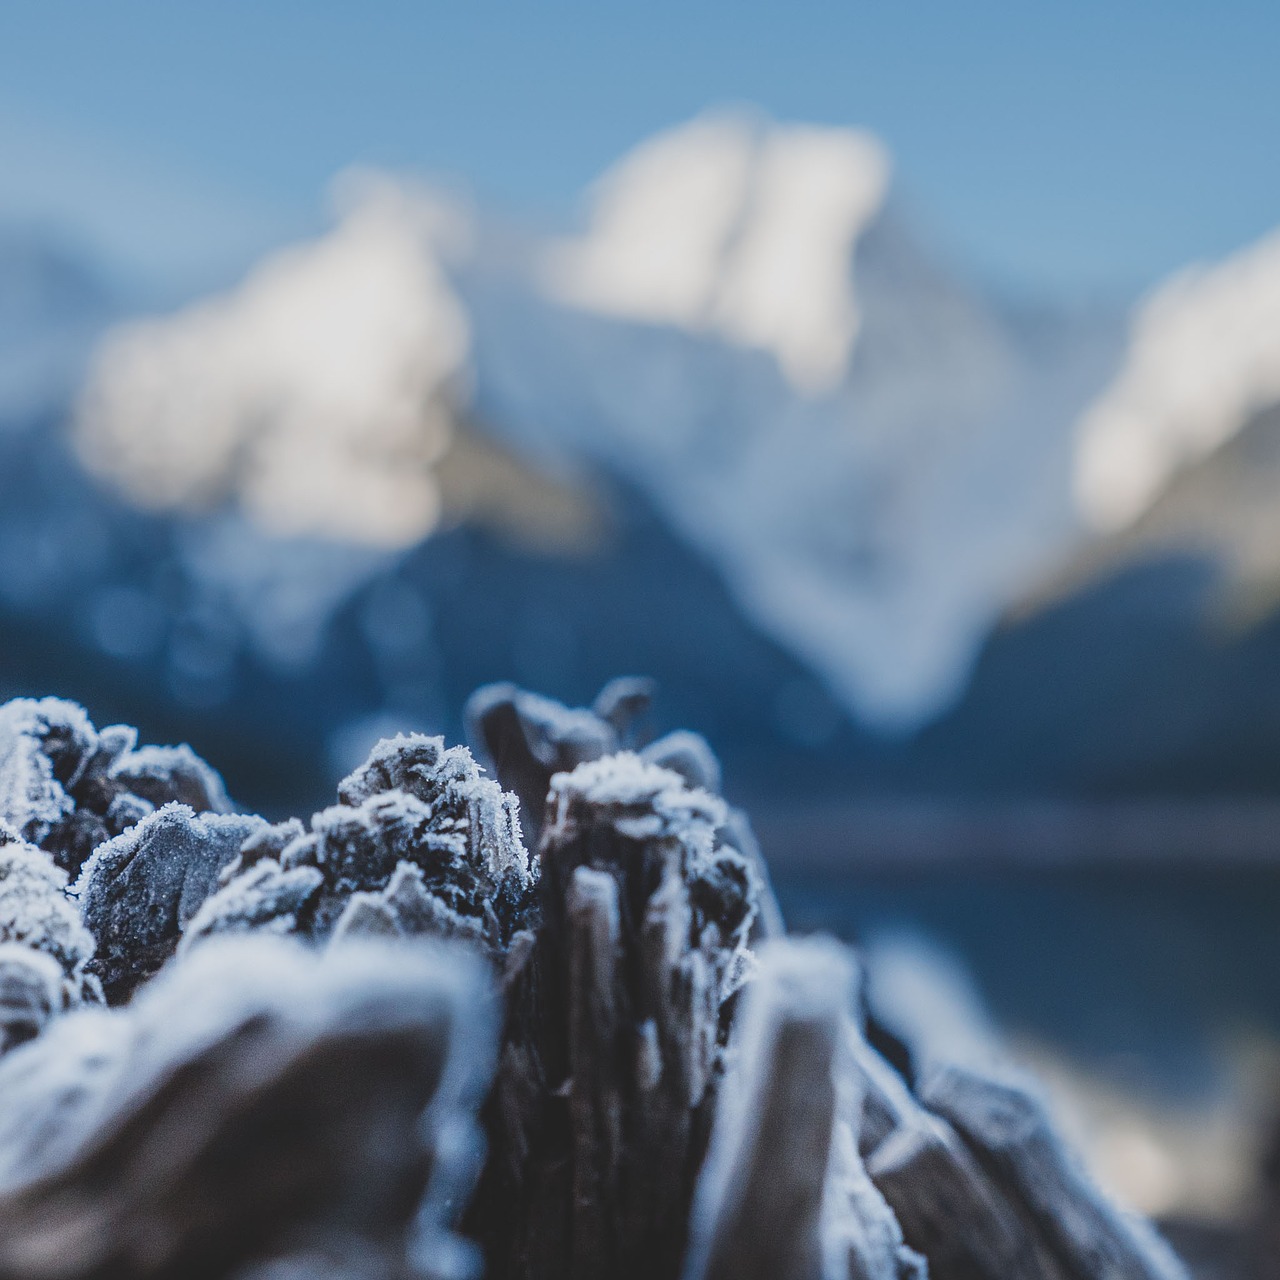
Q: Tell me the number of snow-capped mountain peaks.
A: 3